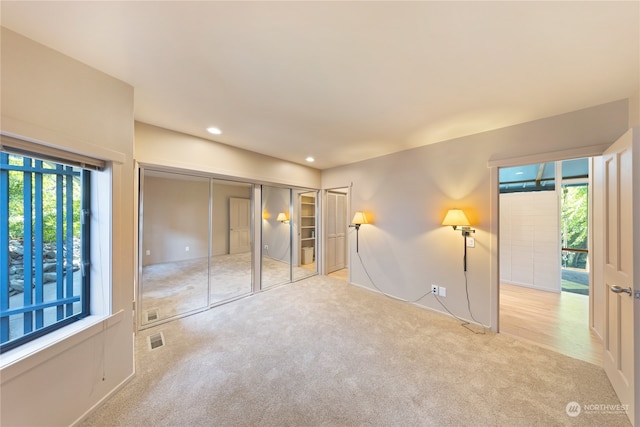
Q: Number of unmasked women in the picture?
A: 0